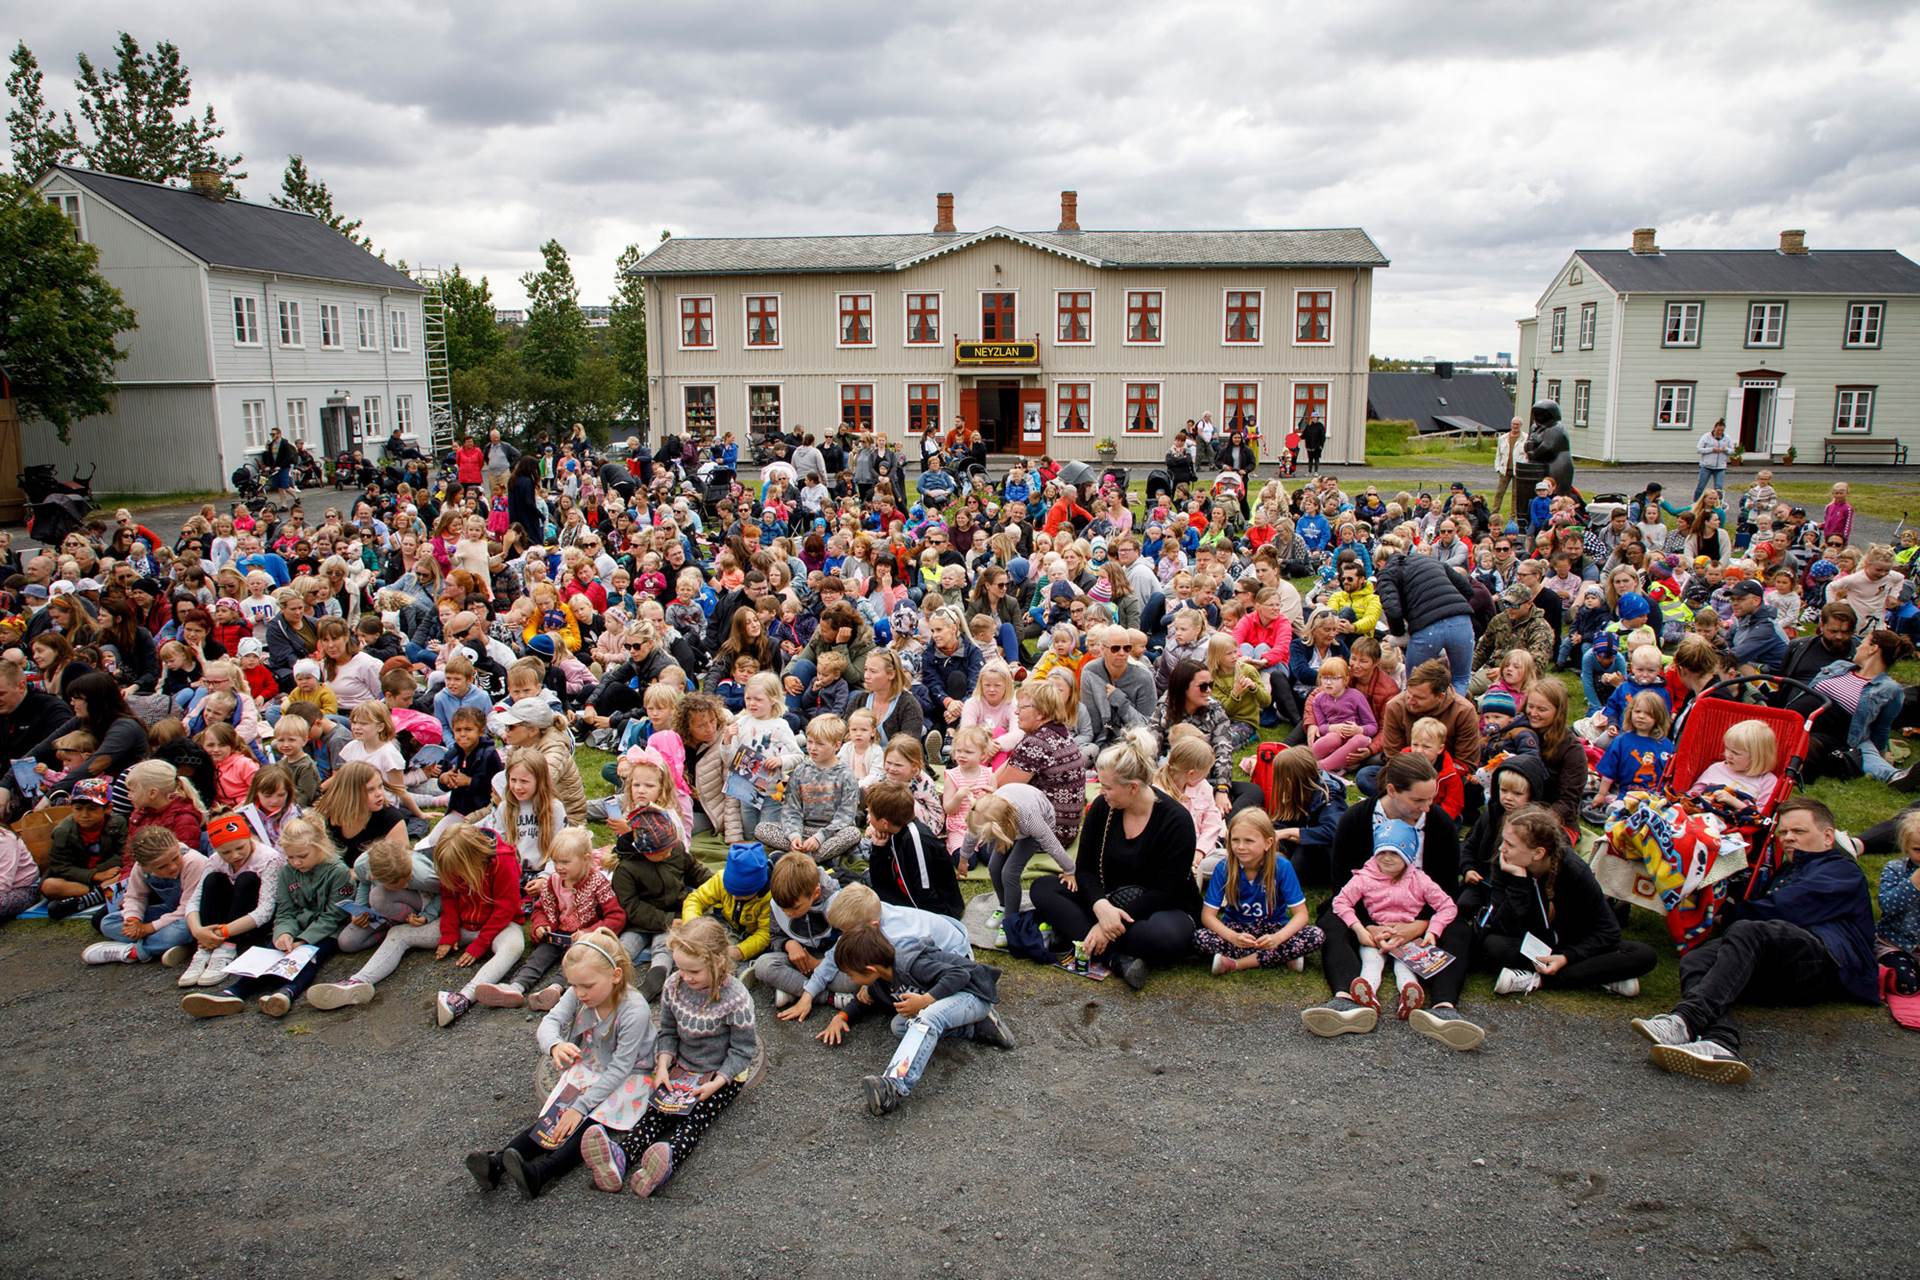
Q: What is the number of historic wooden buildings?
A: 3